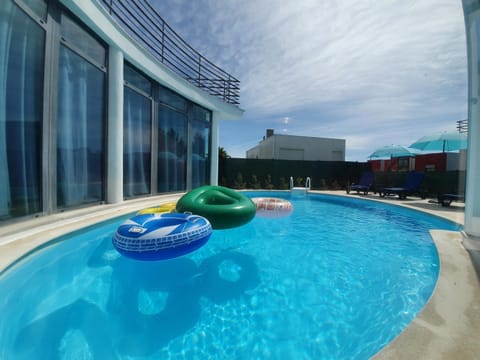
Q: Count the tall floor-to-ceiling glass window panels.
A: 5